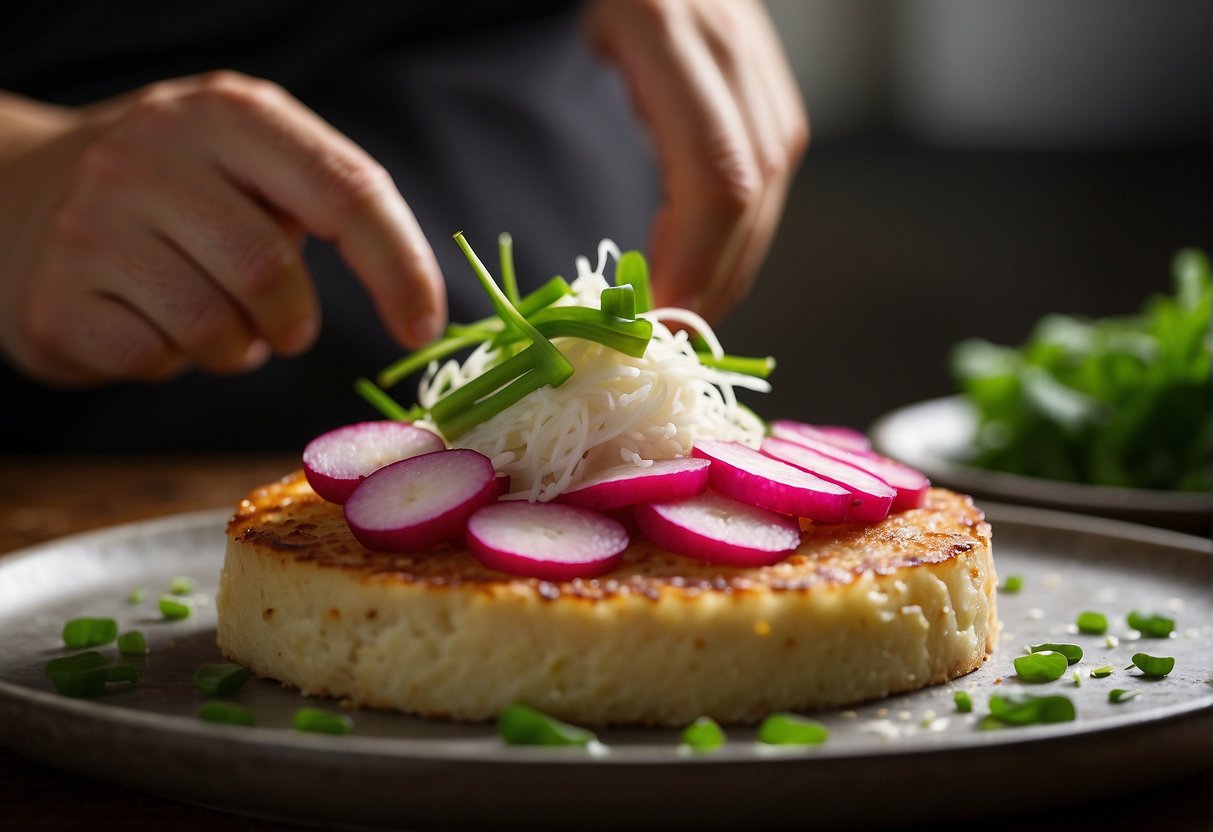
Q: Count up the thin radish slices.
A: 9